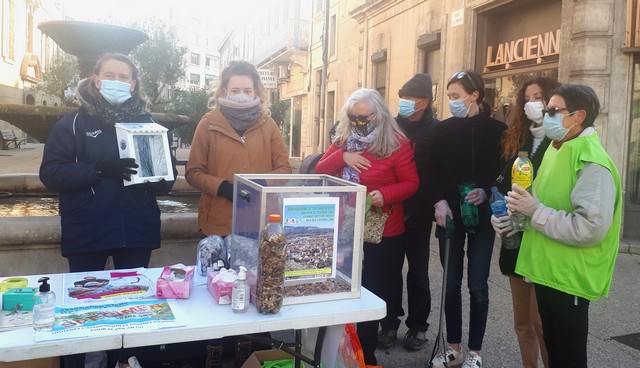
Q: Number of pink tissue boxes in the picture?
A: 2